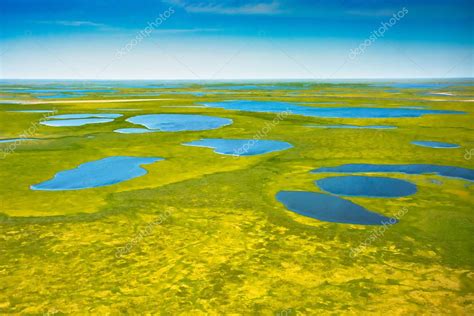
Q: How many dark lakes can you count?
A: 3